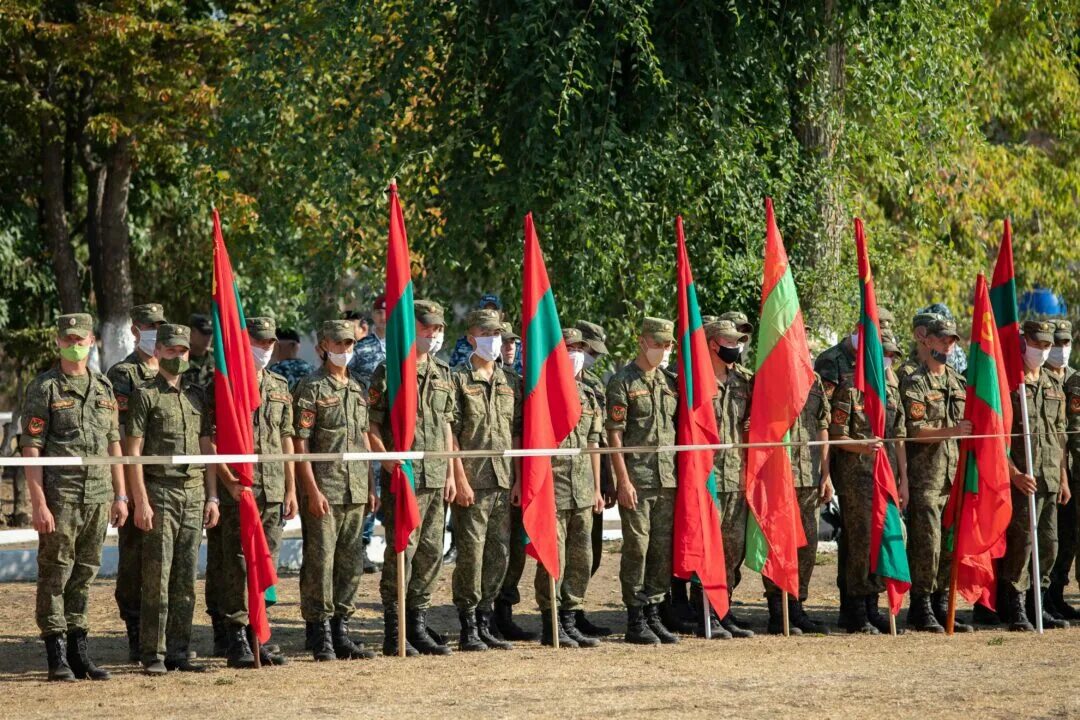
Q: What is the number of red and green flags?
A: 8